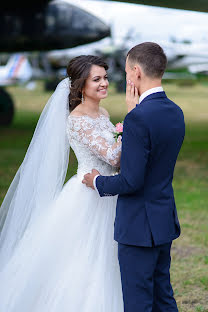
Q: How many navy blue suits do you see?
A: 1